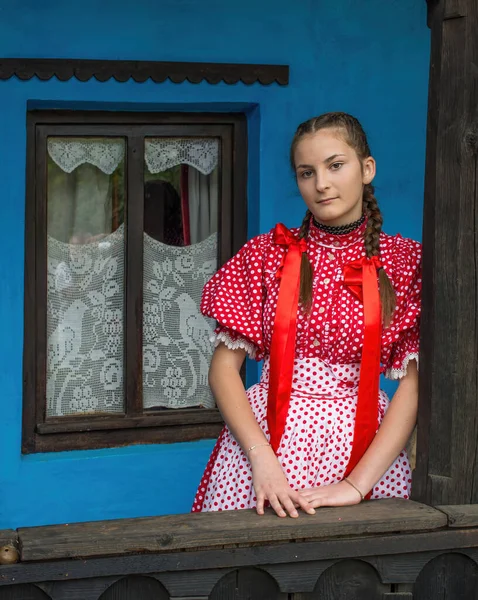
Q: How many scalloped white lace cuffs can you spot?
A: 2